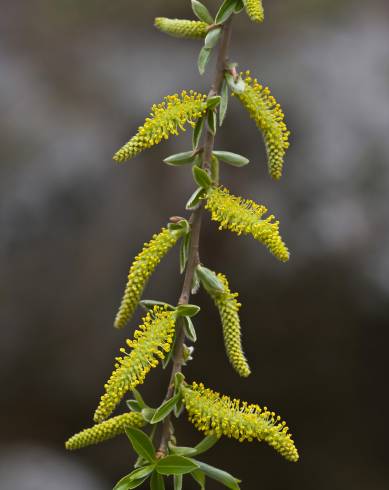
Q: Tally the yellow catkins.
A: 10